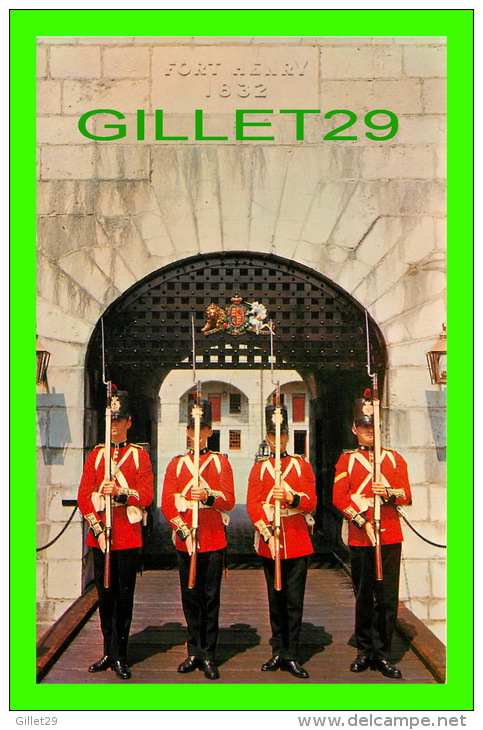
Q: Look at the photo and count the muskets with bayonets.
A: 4